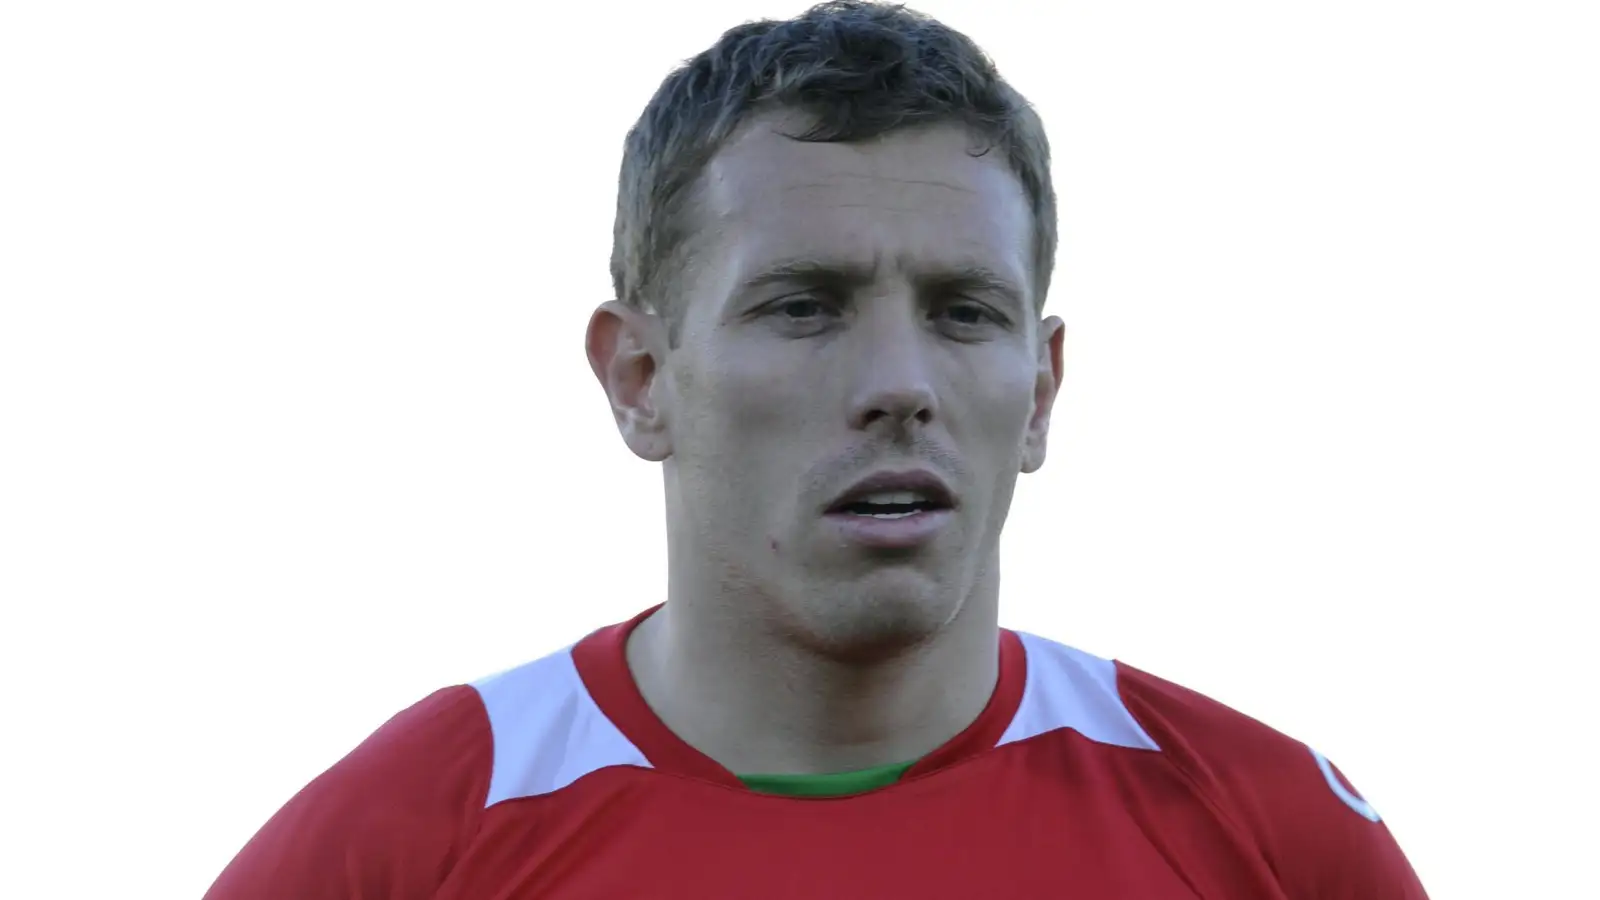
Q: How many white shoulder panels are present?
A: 2